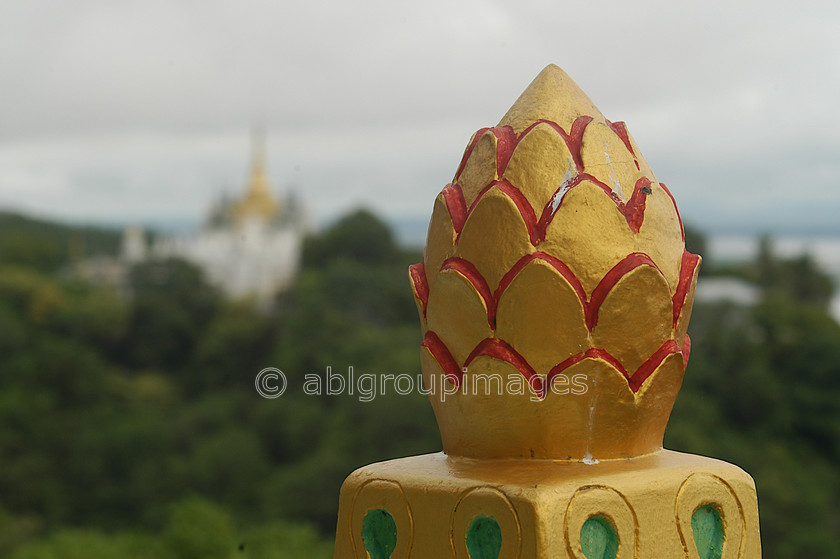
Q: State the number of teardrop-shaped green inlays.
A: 4